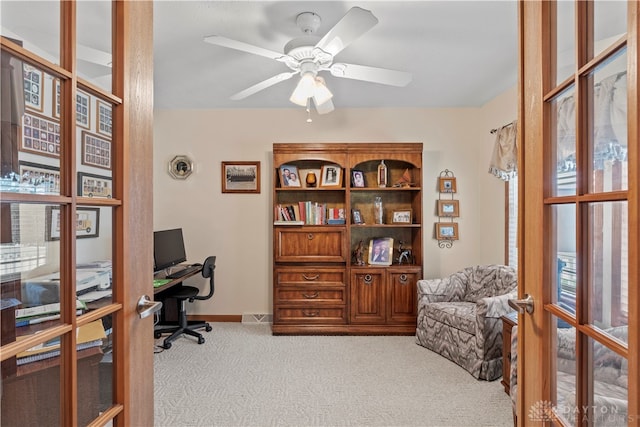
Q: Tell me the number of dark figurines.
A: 2